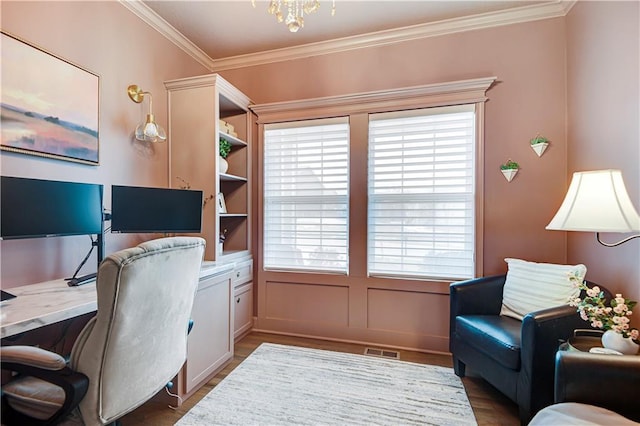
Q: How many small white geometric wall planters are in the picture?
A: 2